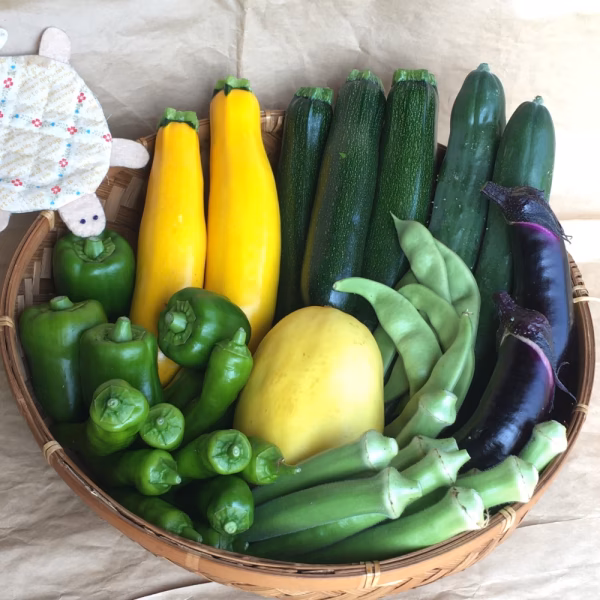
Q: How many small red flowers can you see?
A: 9